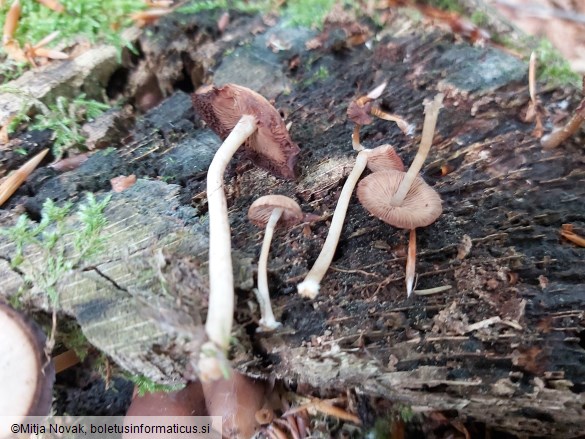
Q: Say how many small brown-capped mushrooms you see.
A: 4